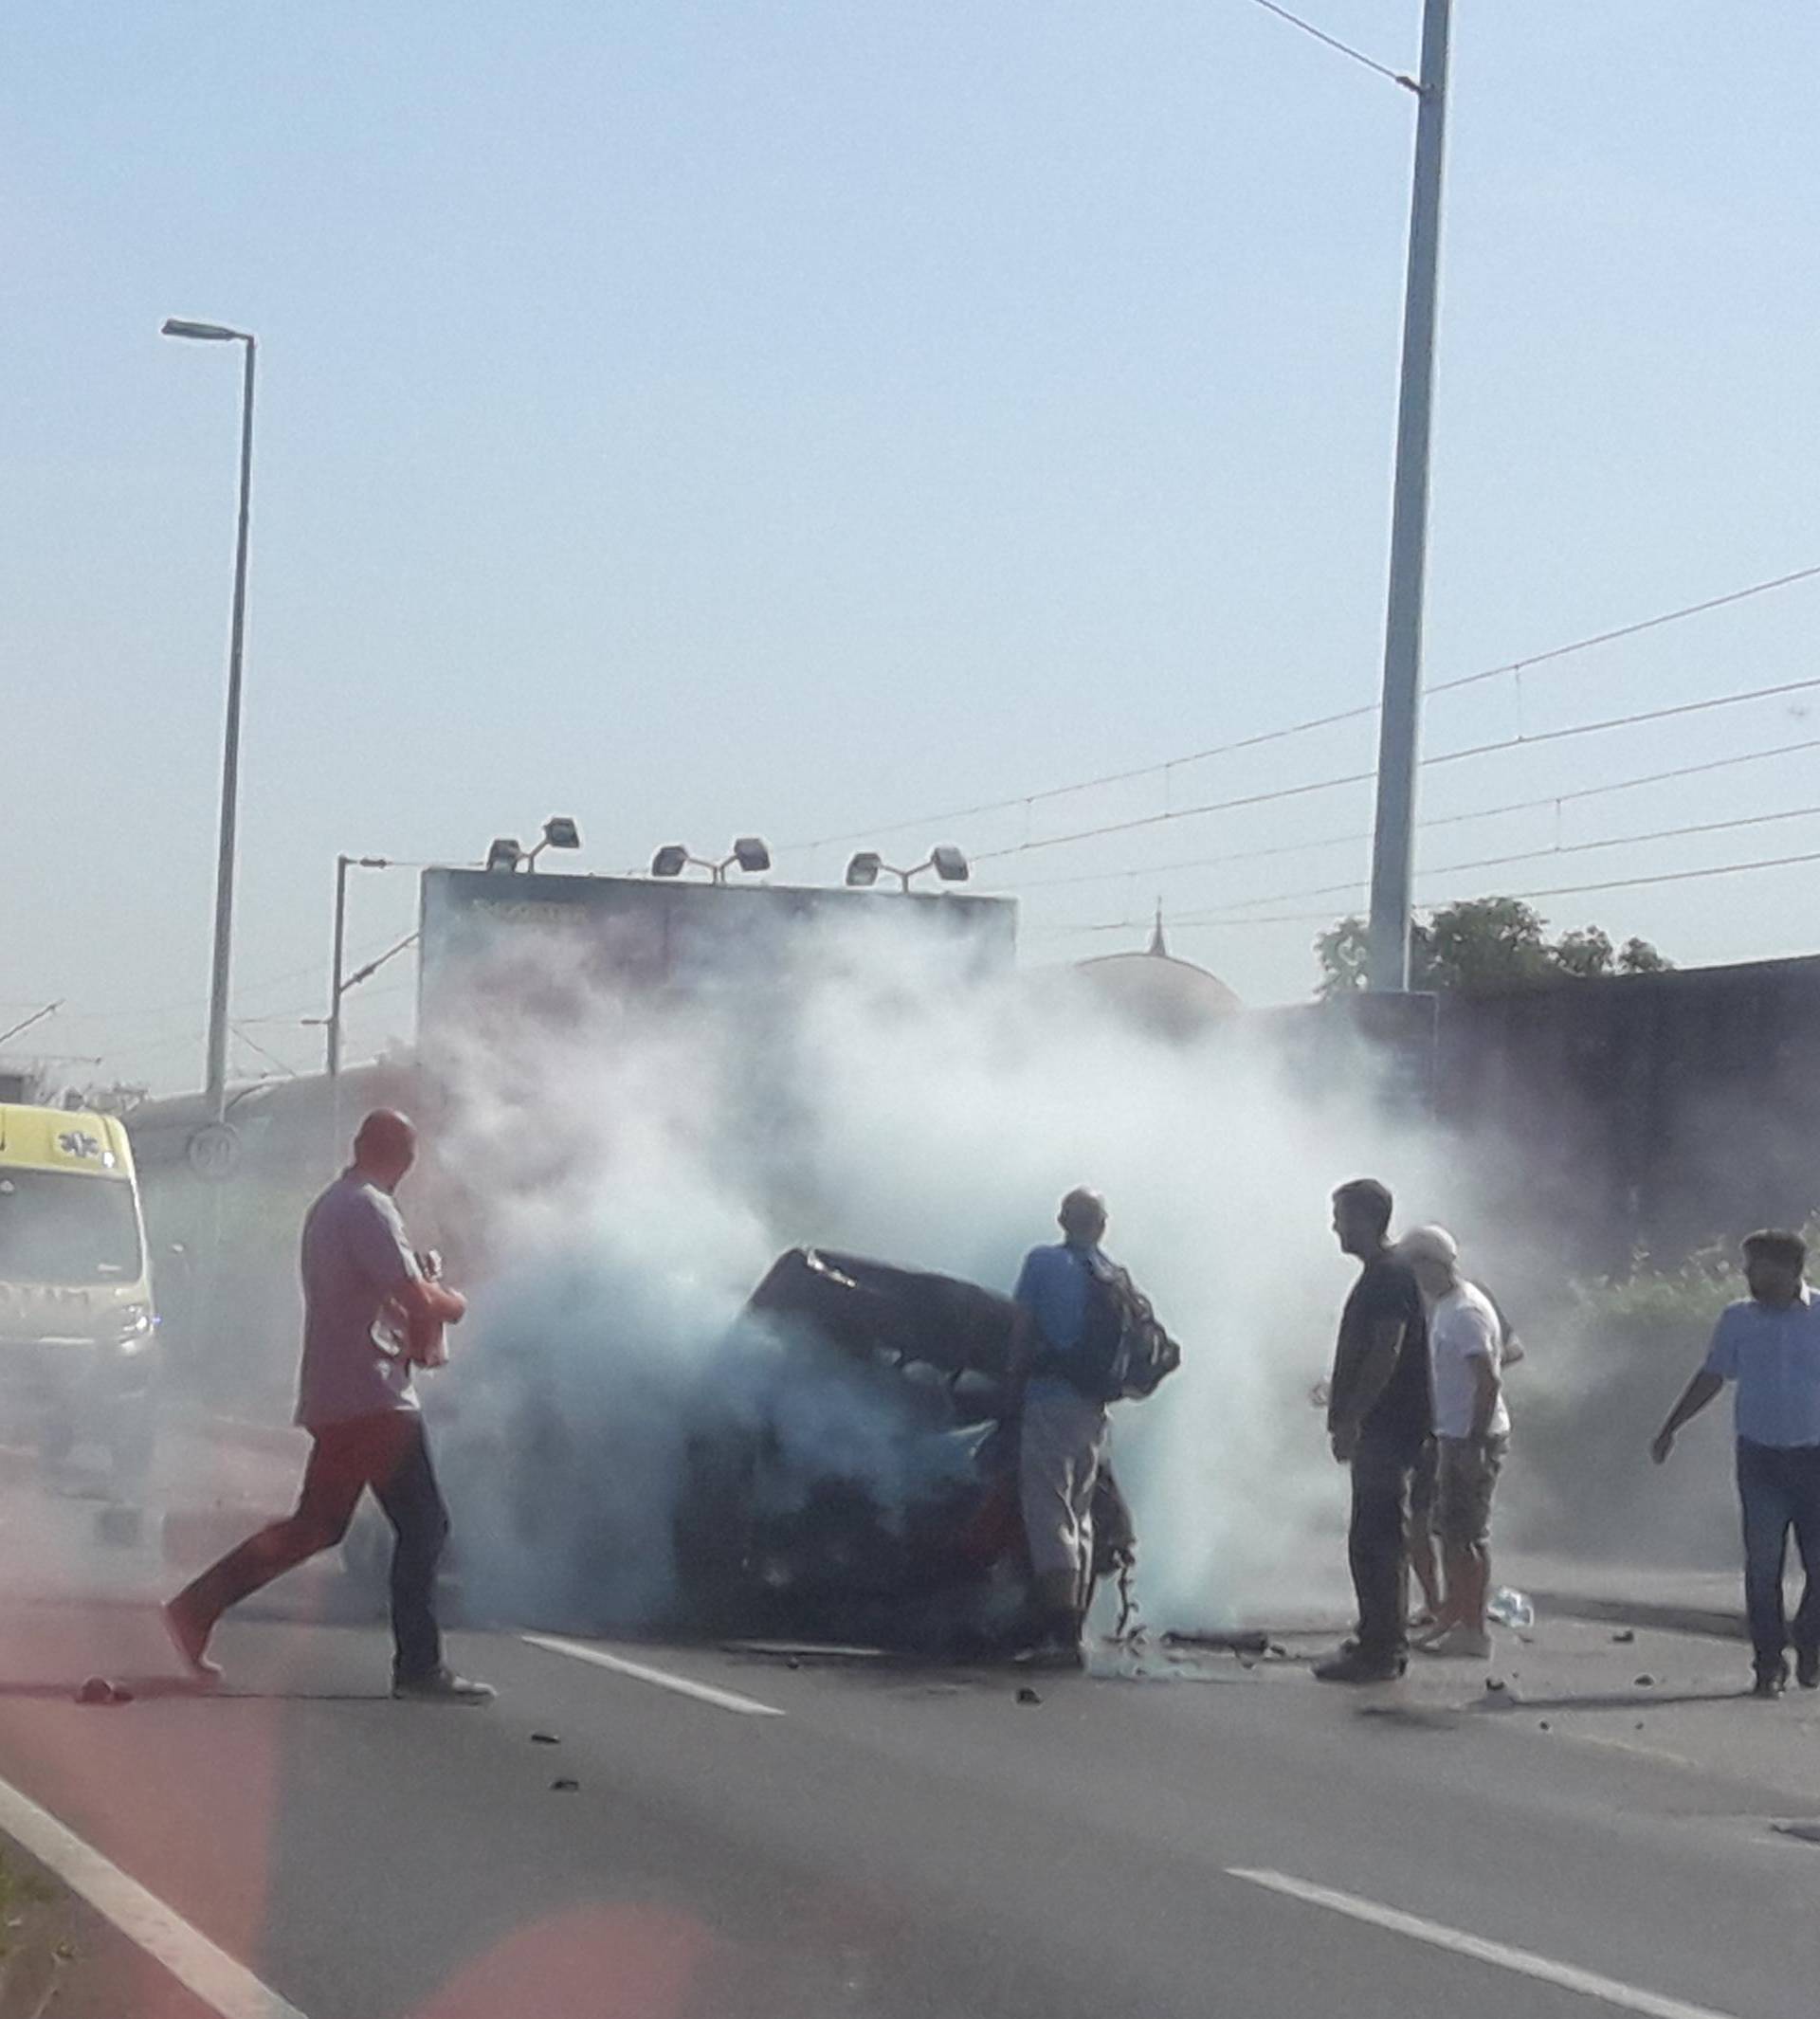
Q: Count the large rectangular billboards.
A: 1